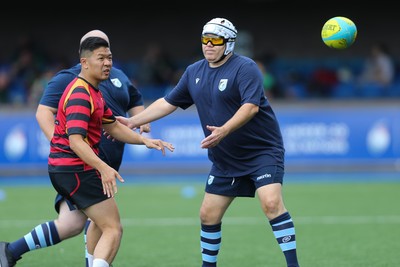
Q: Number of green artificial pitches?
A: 1